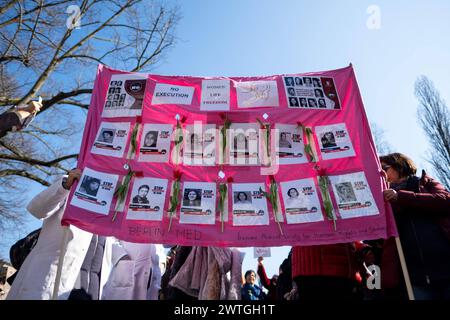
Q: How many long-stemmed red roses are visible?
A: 10